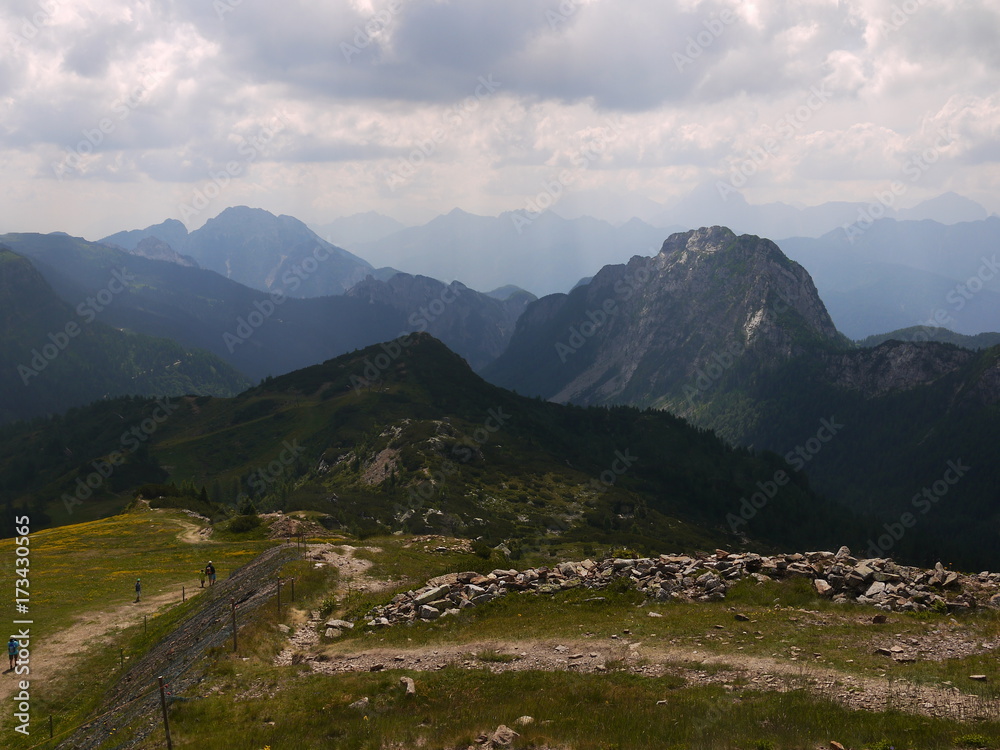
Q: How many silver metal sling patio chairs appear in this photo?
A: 0